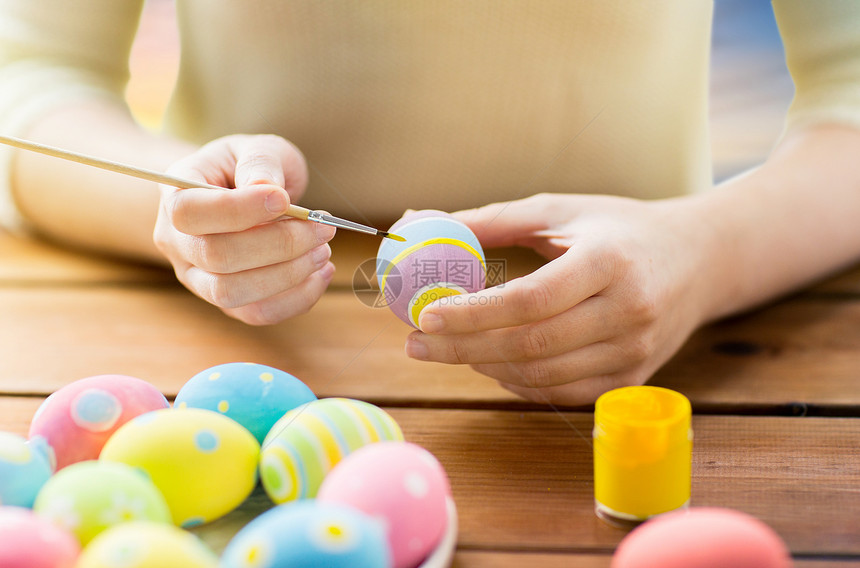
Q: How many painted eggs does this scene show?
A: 12